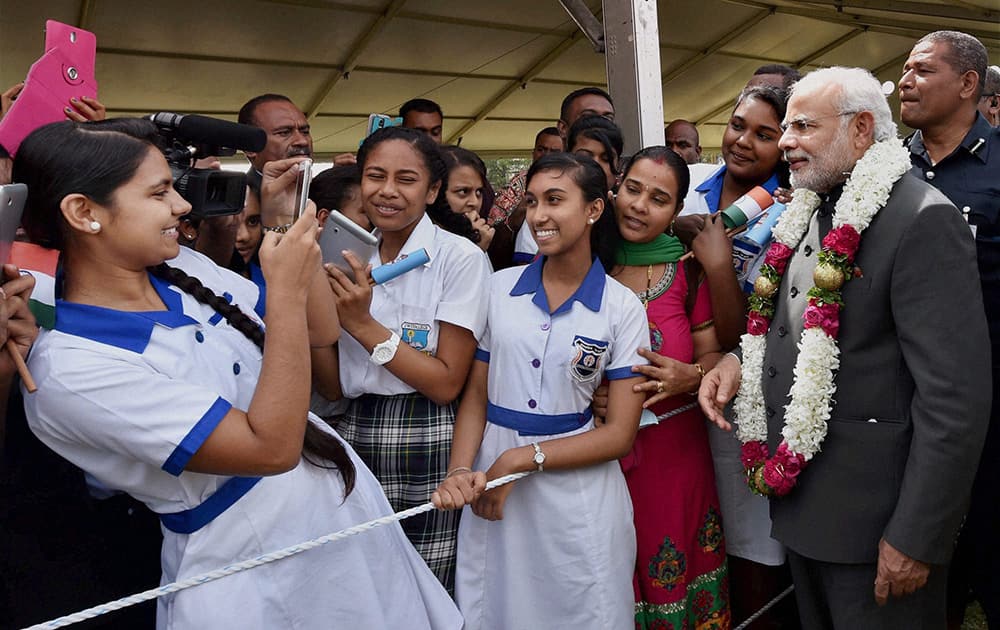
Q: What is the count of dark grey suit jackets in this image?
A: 1